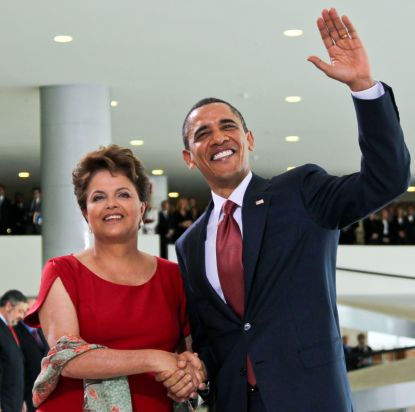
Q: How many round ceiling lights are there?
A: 11